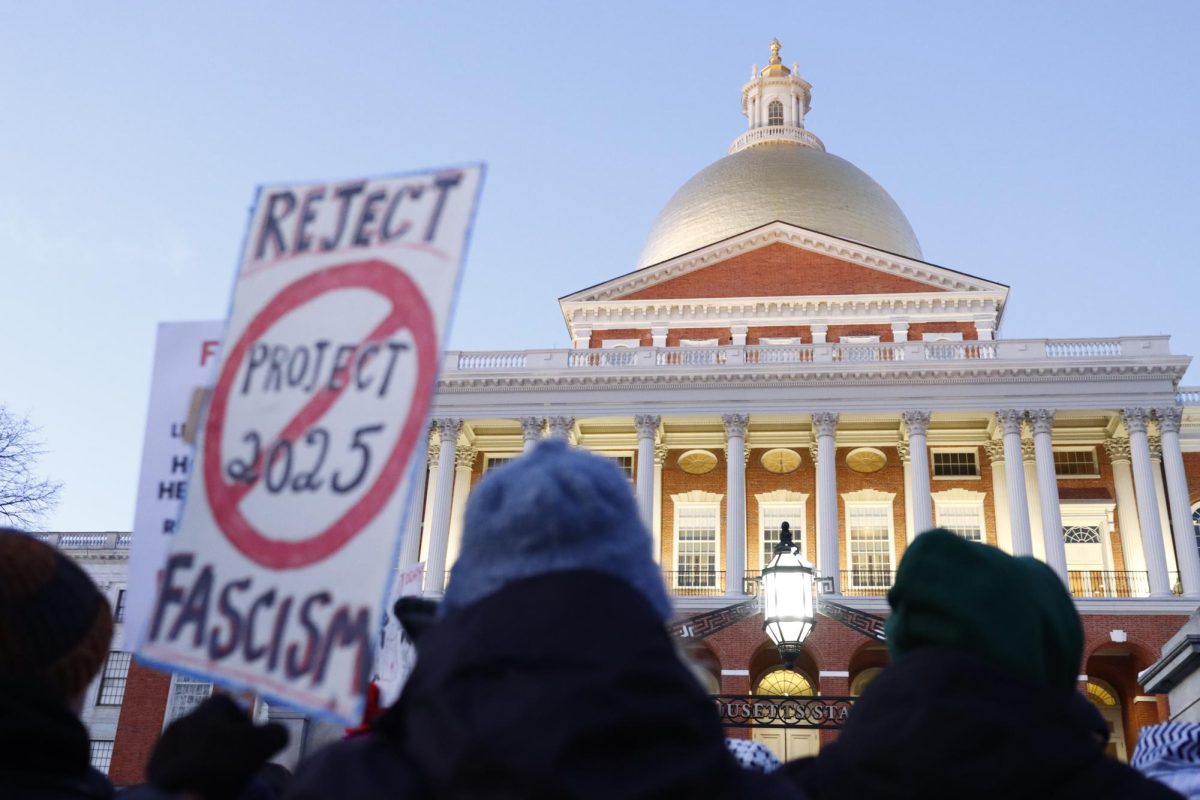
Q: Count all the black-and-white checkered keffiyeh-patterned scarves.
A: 2